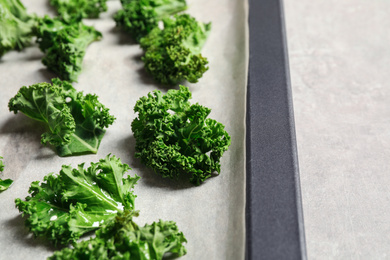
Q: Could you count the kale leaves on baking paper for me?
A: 10